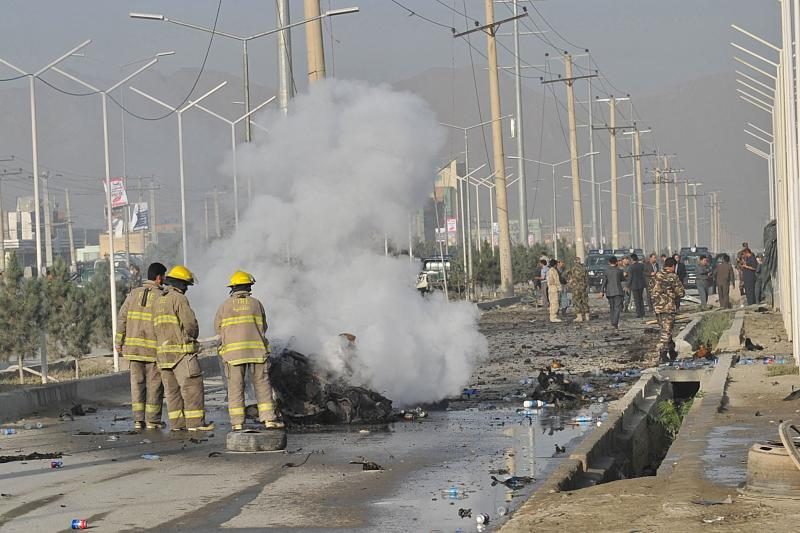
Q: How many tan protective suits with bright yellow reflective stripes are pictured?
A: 3